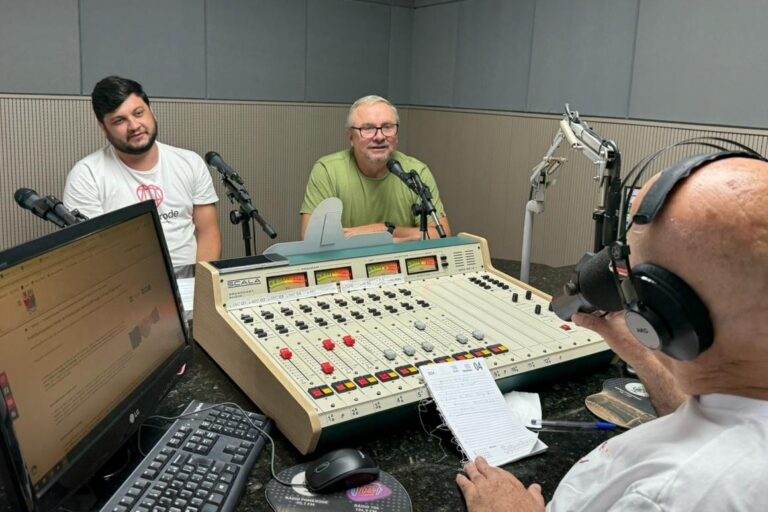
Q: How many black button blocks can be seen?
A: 10